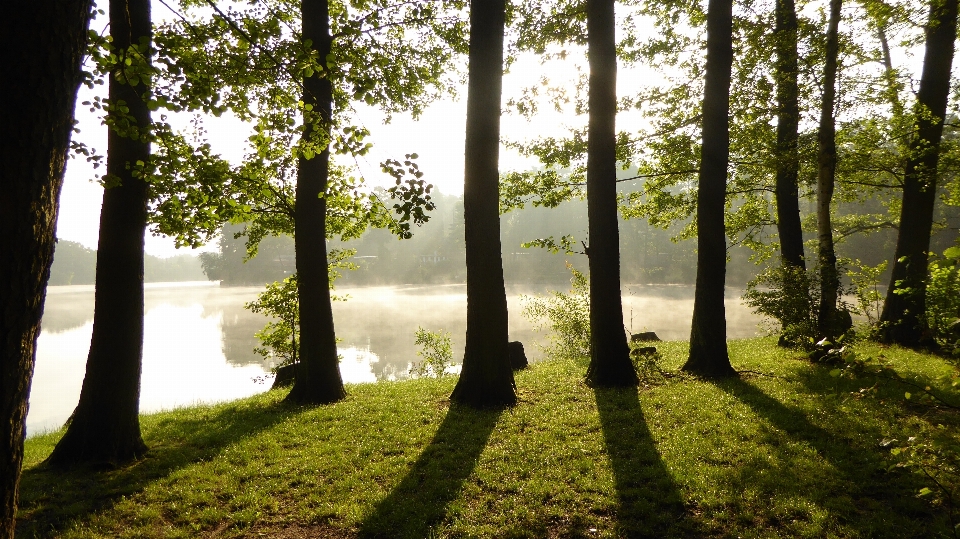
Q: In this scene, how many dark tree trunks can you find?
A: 9